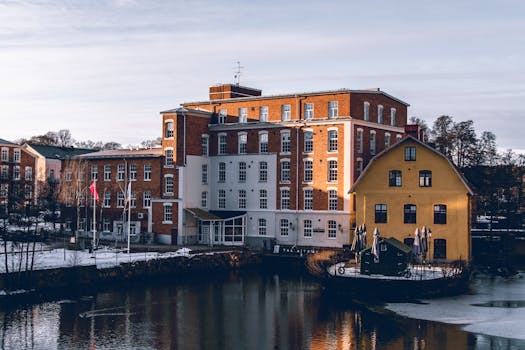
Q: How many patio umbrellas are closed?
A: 6